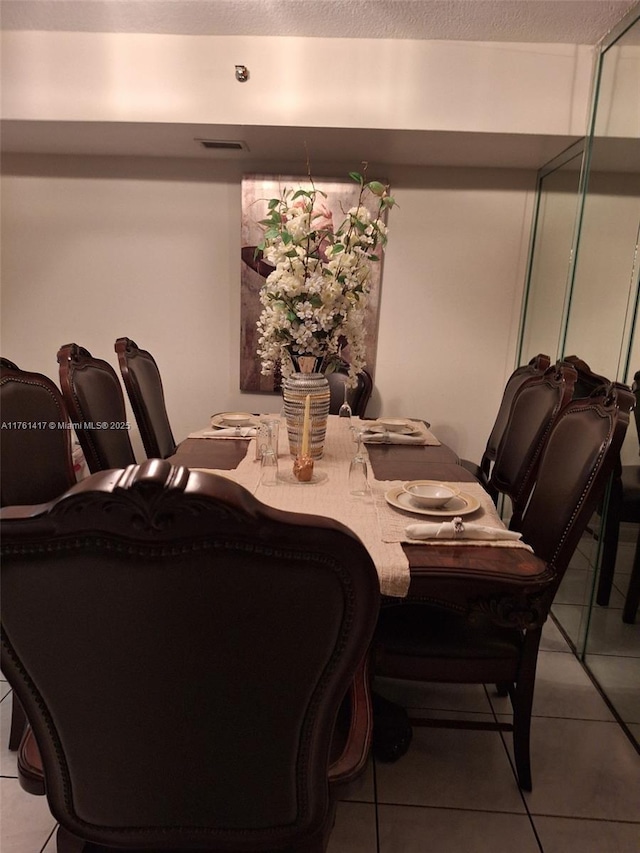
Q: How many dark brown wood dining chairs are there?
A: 8